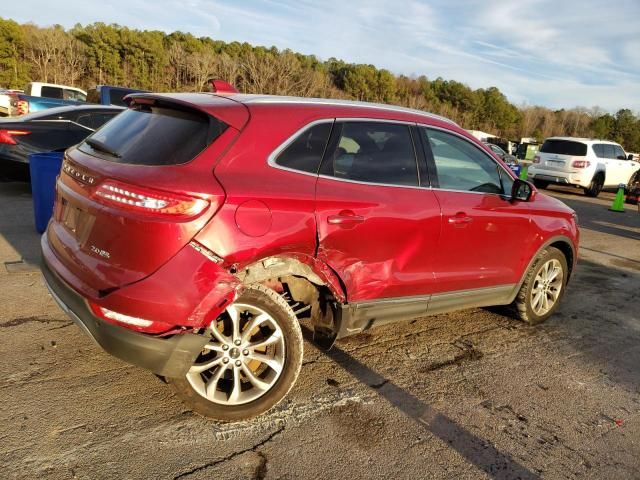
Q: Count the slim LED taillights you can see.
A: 1